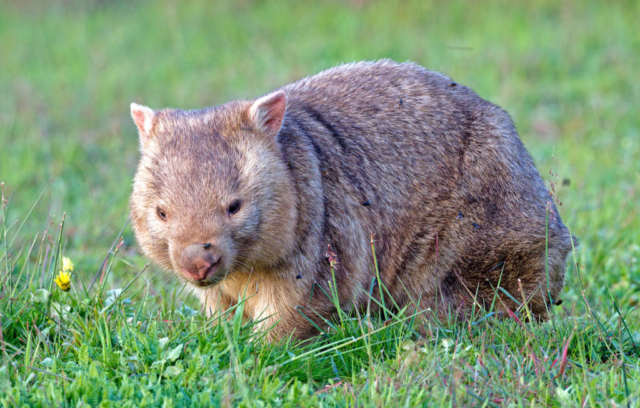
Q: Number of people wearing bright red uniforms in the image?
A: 0